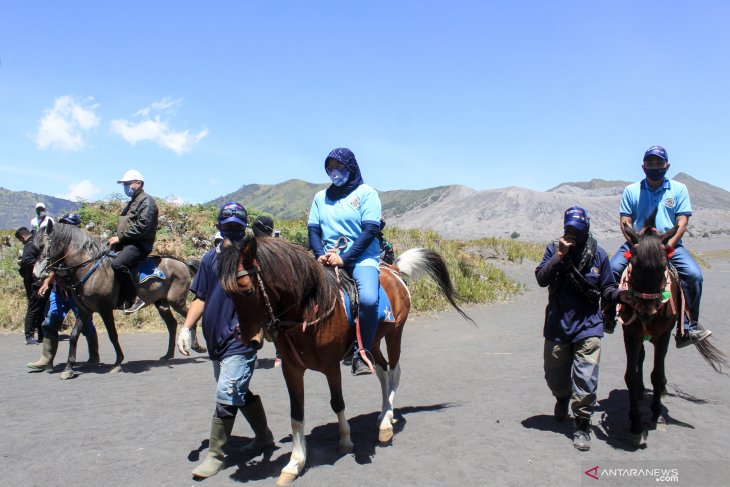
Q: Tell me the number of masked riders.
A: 3